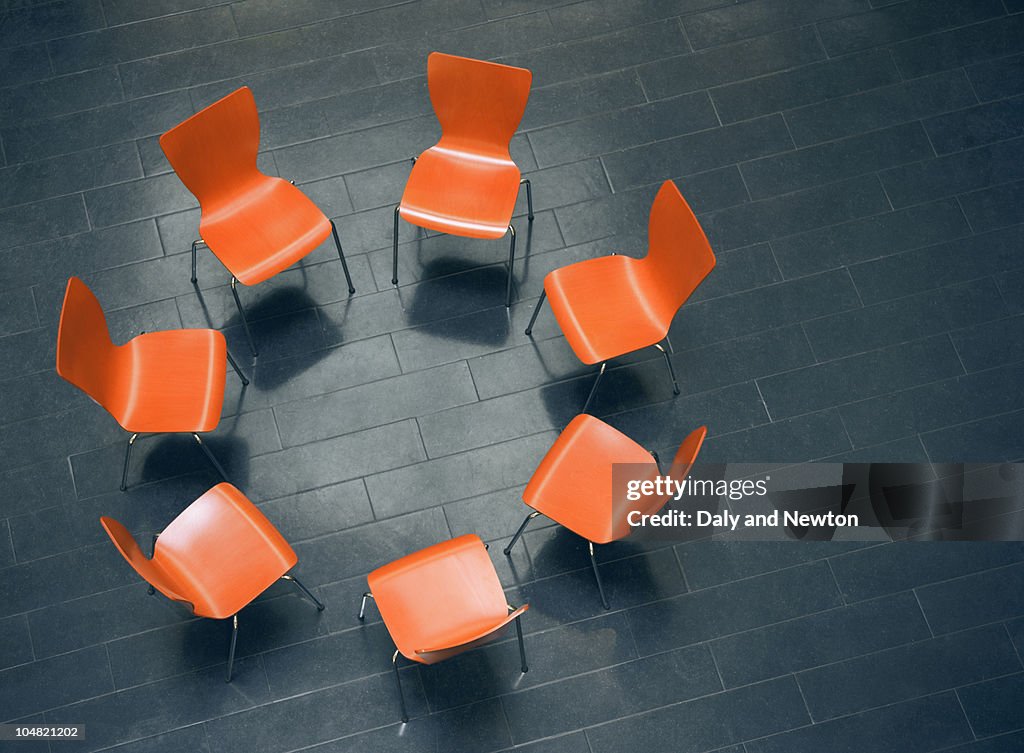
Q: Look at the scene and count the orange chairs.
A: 7